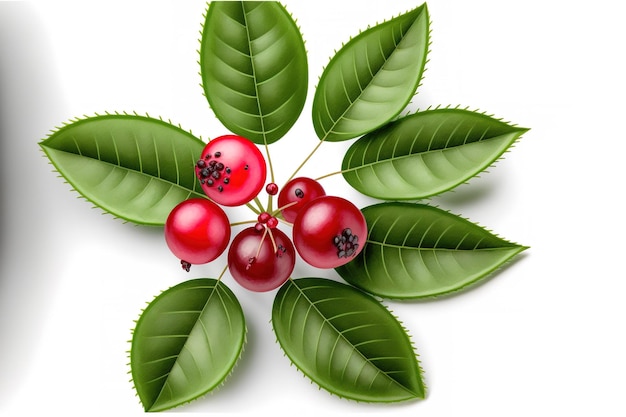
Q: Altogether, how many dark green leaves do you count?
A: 7